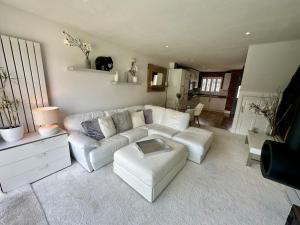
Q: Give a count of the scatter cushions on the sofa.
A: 5